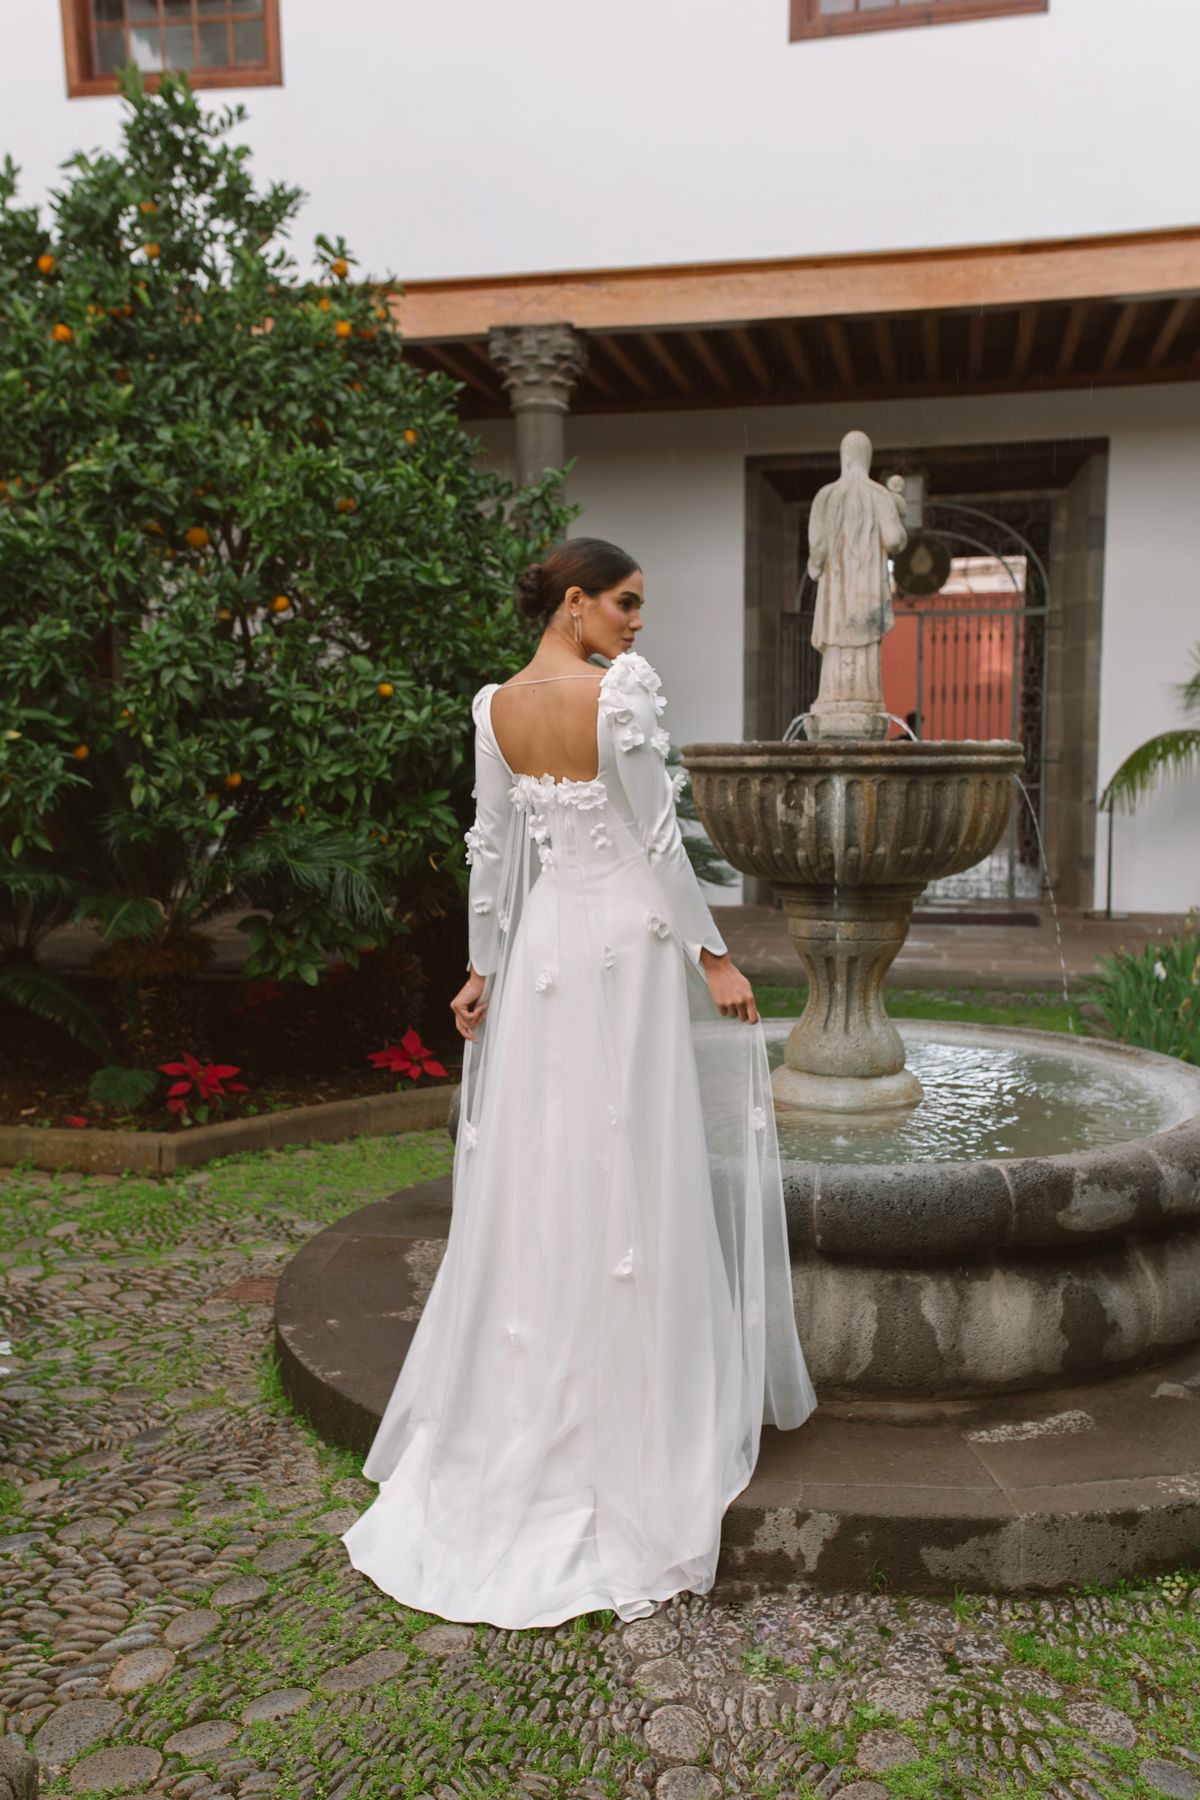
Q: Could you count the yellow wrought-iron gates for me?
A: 0